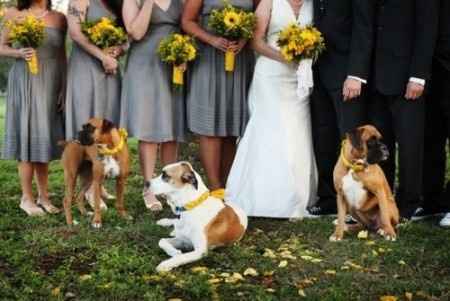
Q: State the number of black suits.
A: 3